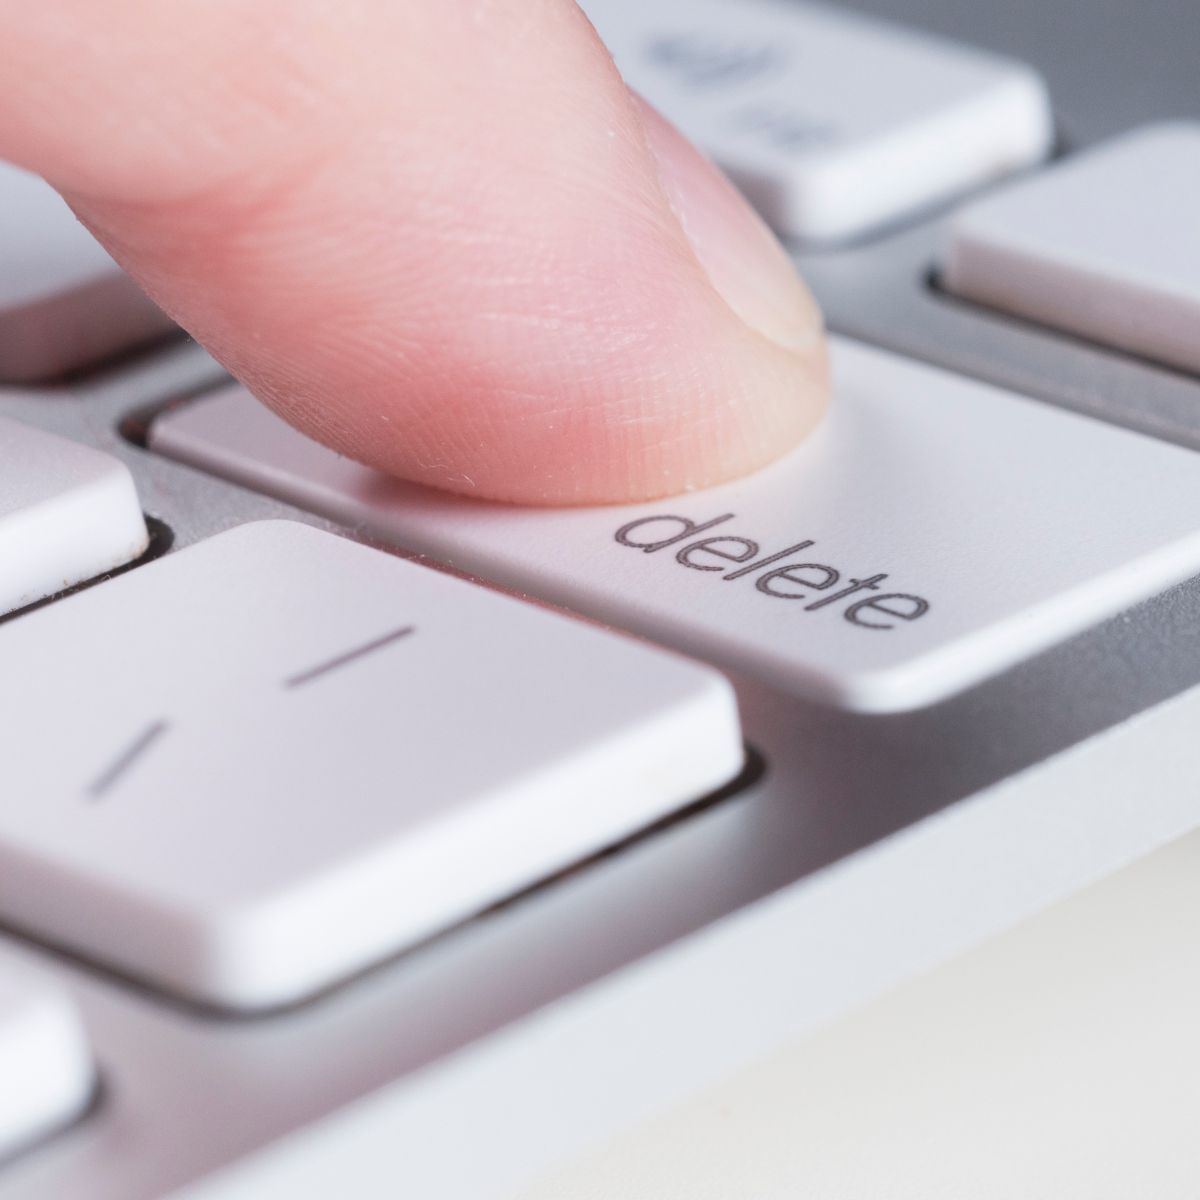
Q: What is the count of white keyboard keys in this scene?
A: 7